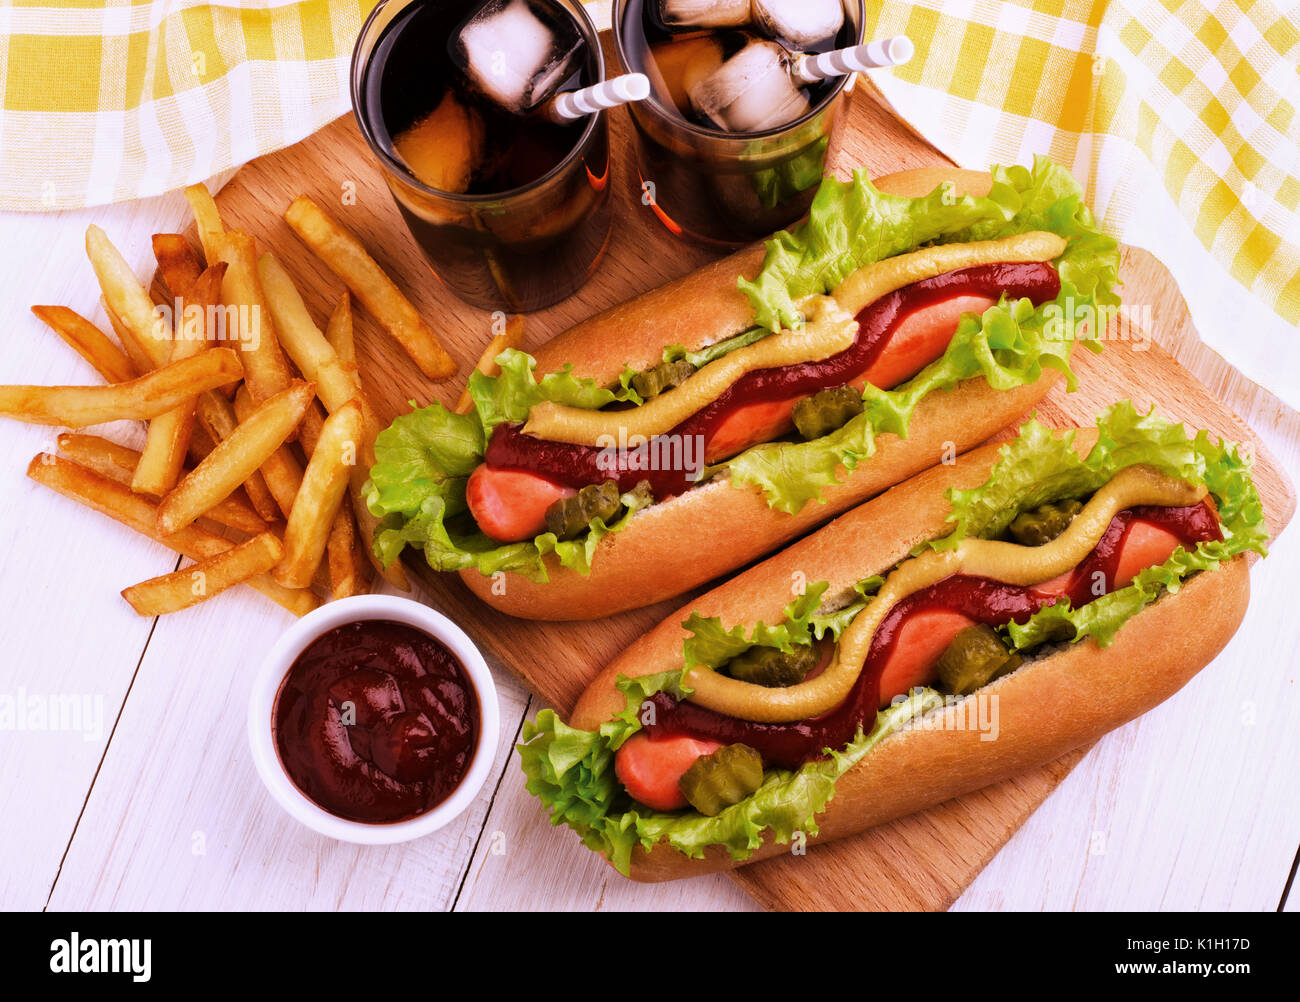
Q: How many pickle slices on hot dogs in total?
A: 7